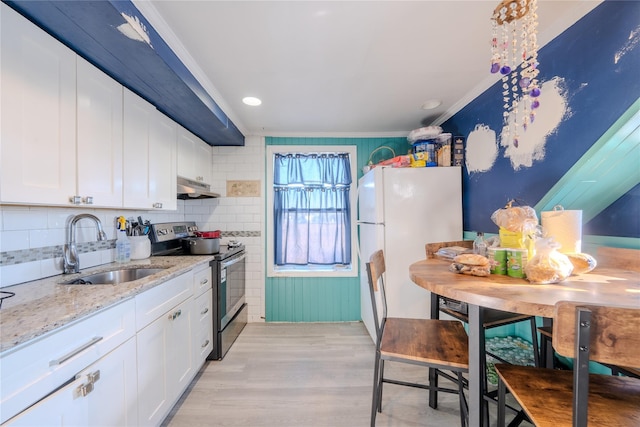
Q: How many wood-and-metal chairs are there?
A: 4